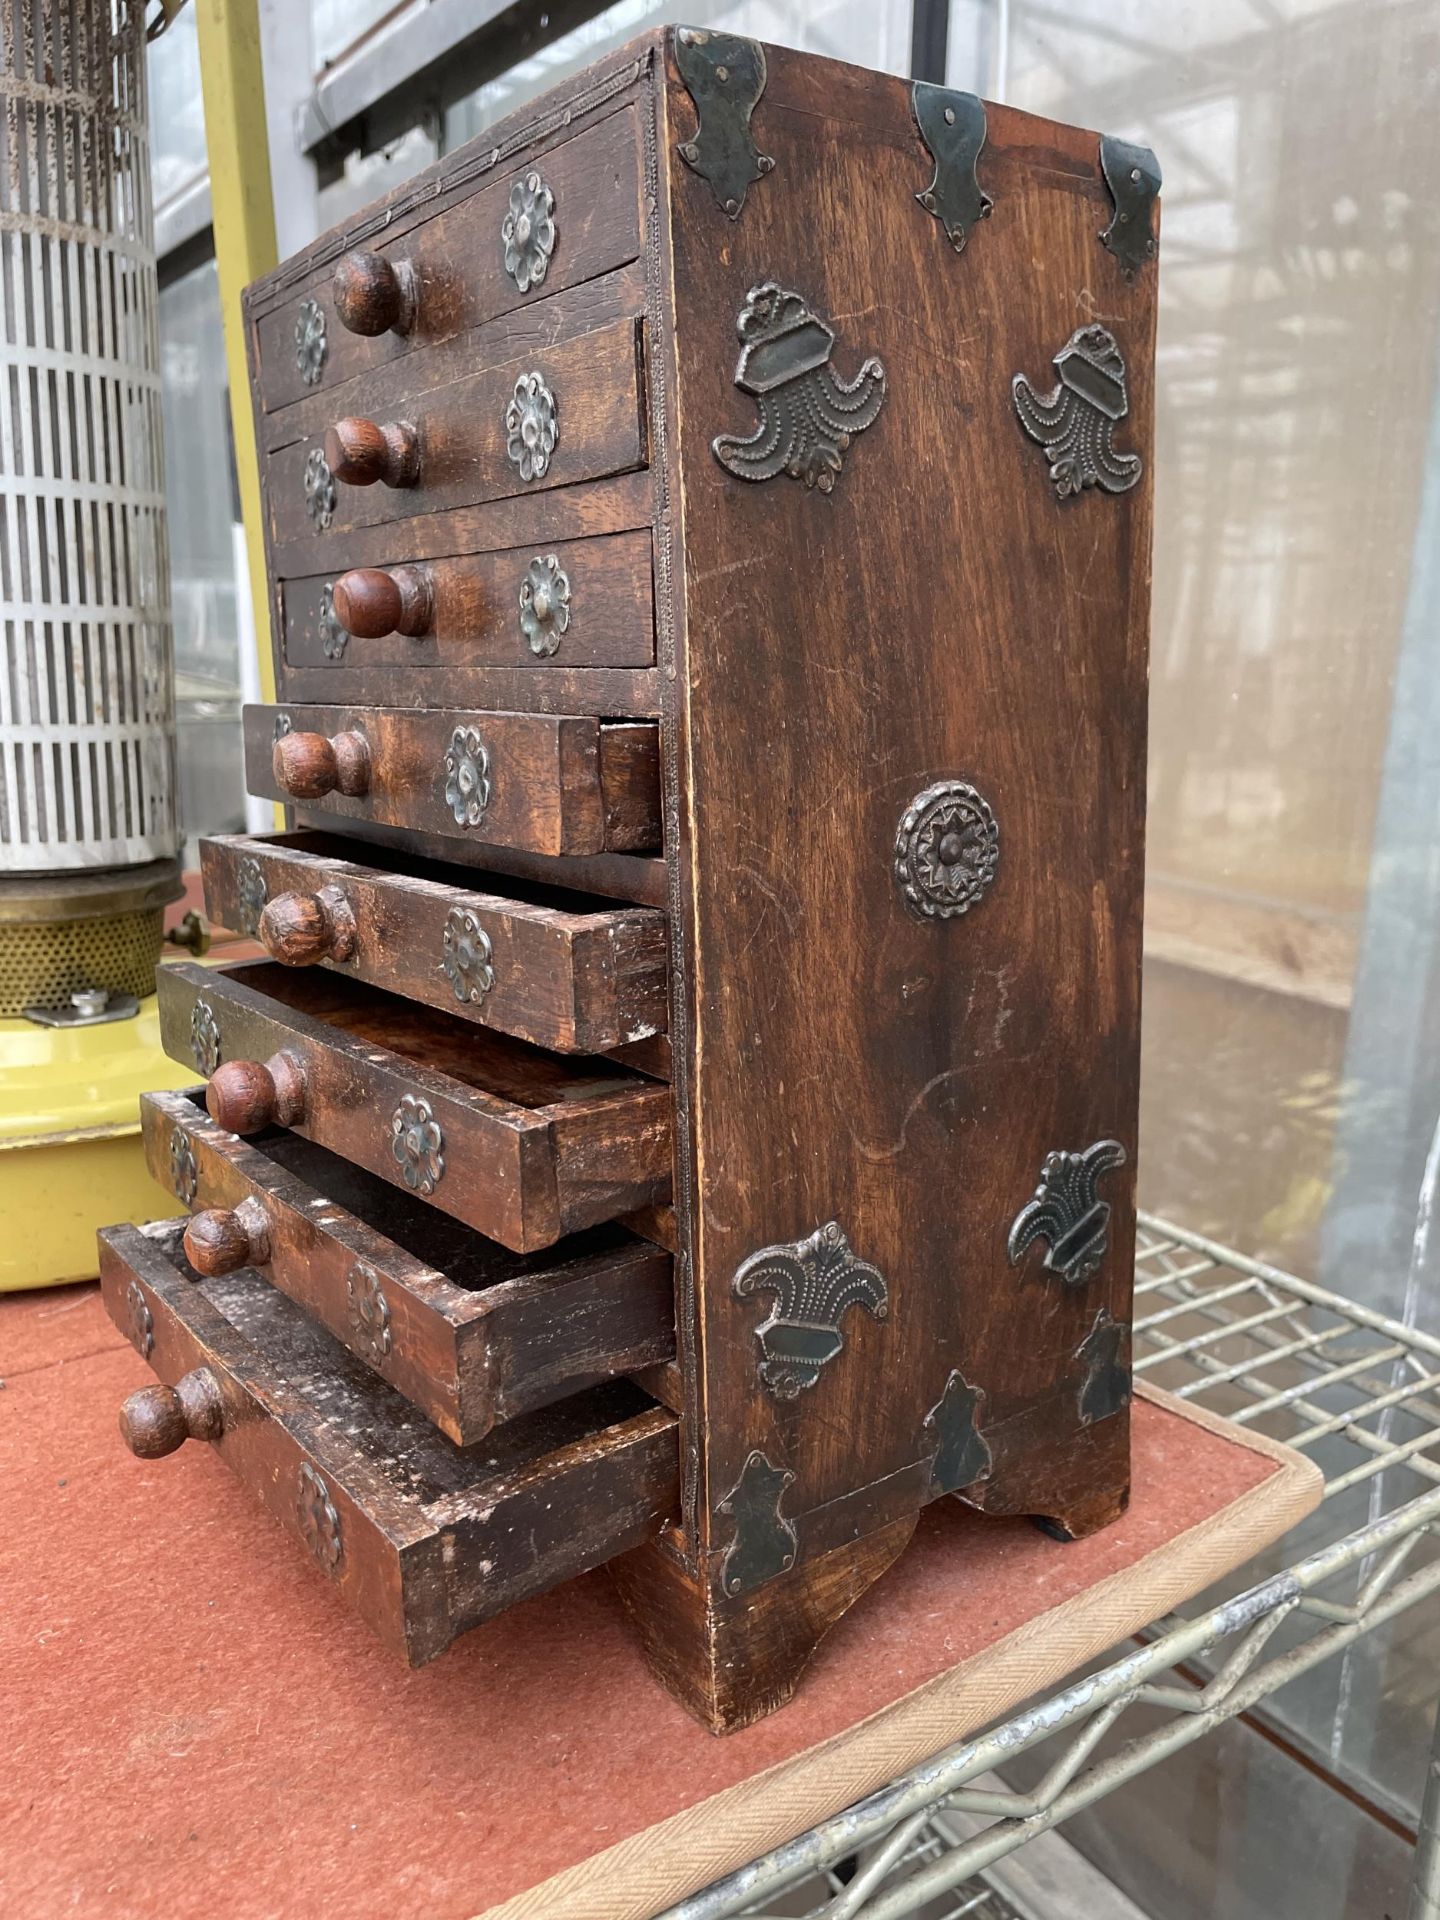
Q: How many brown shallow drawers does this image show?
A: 8